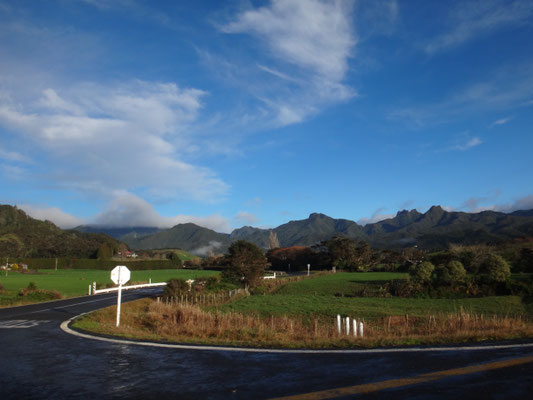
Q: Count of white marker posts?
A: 4